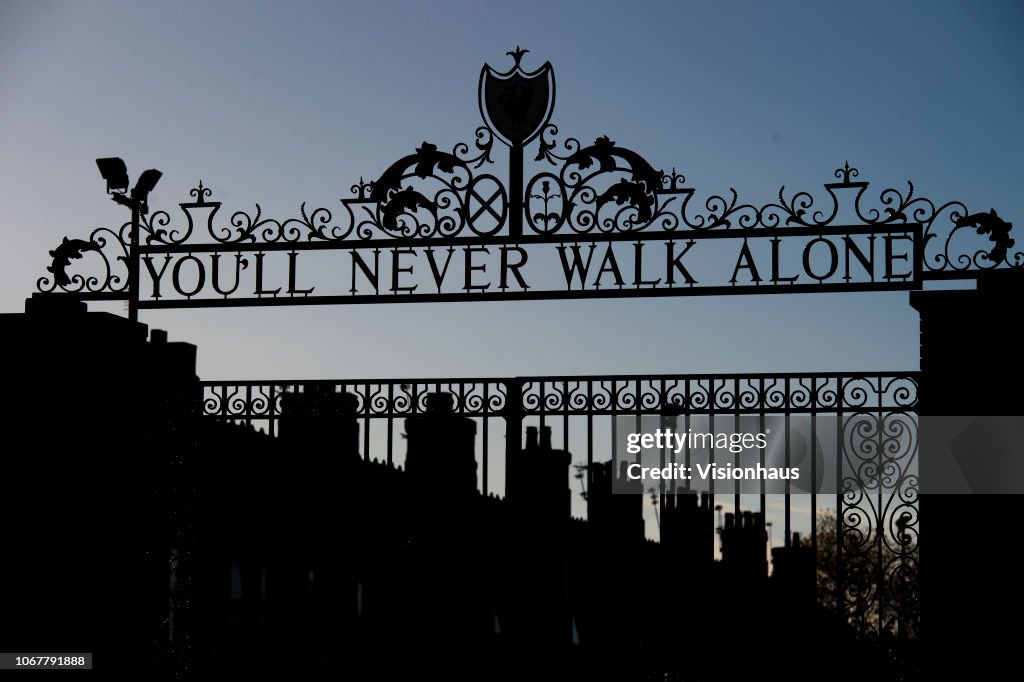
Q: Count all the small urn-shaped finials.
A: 4